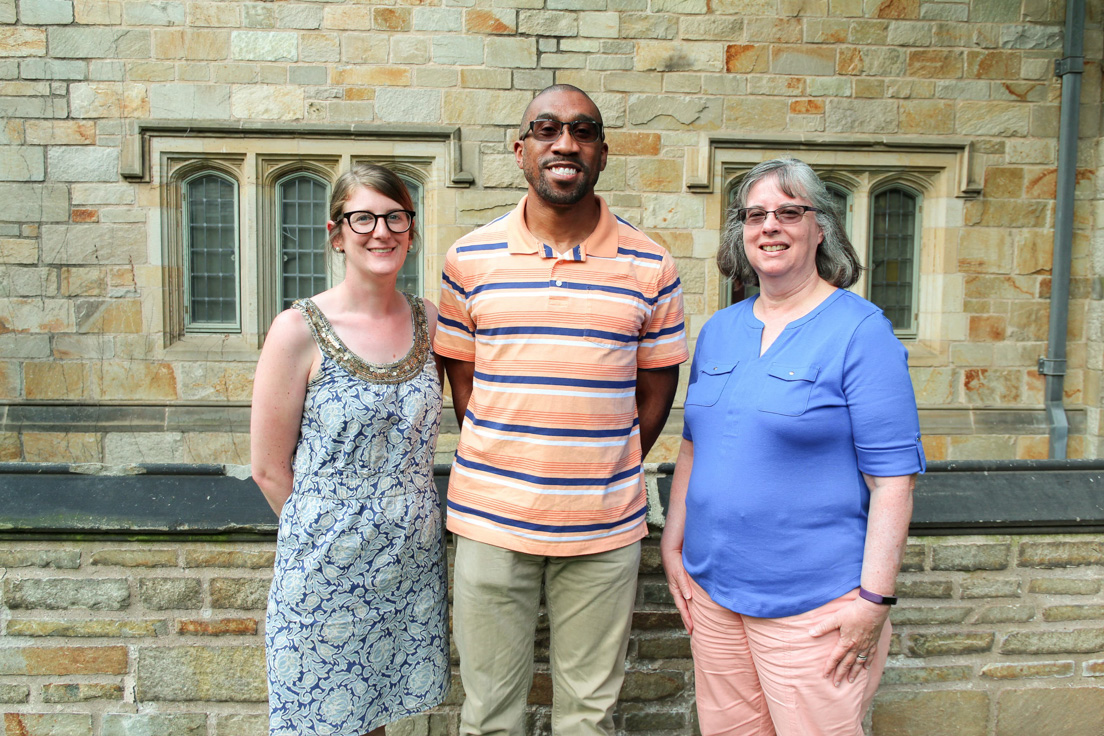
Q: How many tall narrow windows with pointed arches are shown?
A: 6